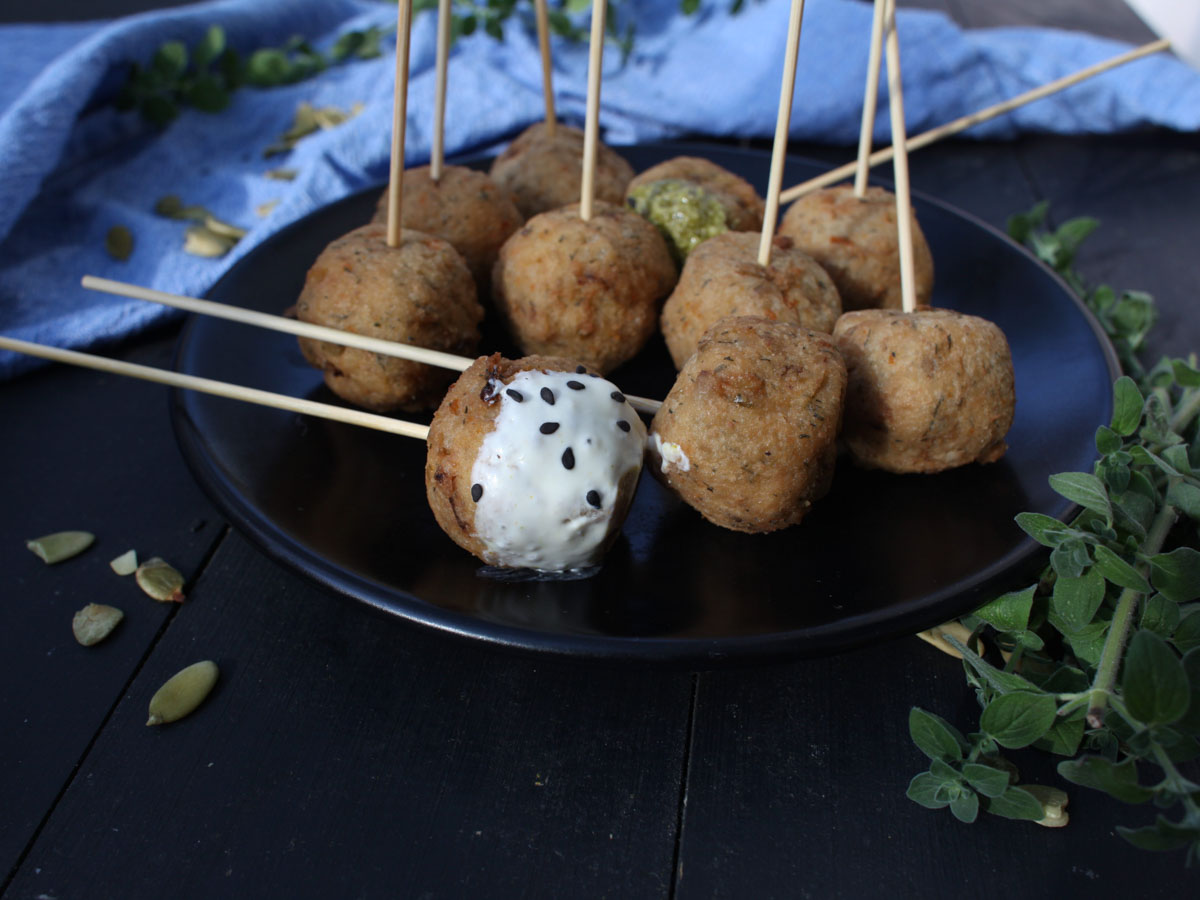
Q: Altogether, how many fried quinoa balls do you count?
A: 10